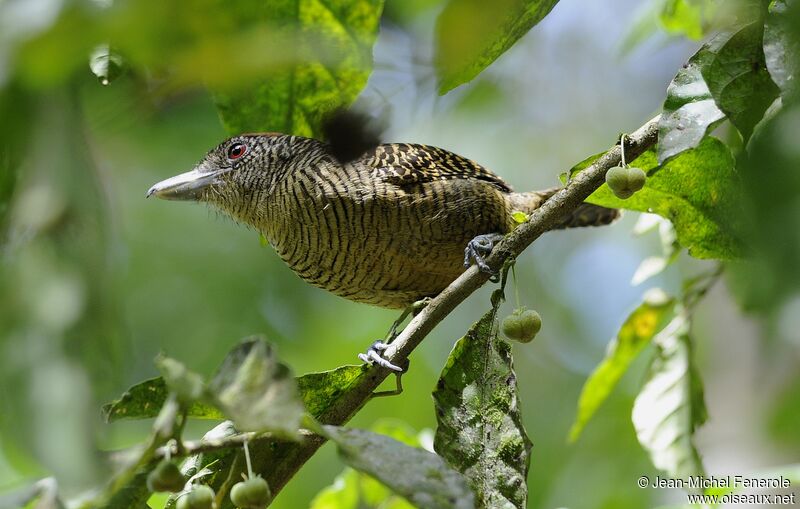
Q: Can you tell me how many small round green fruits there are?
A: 5